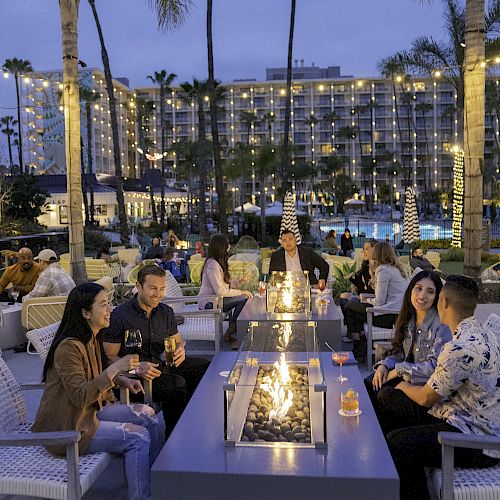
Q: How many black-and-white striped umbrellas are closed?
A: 2